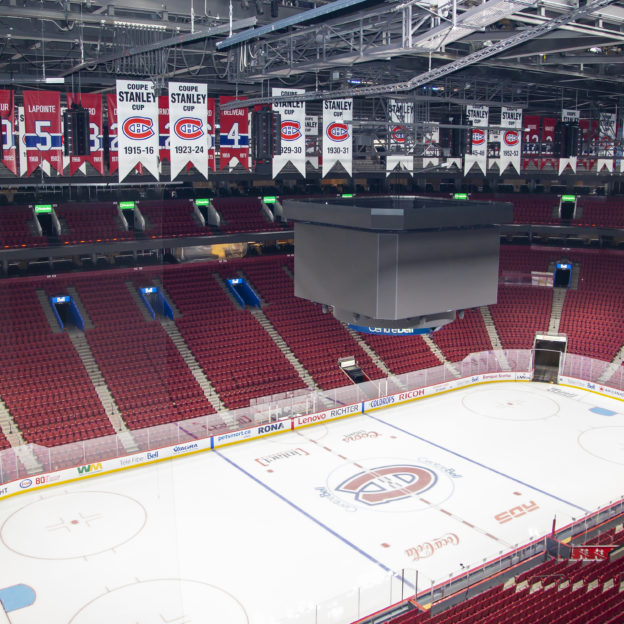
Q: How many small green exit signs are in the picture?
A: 7